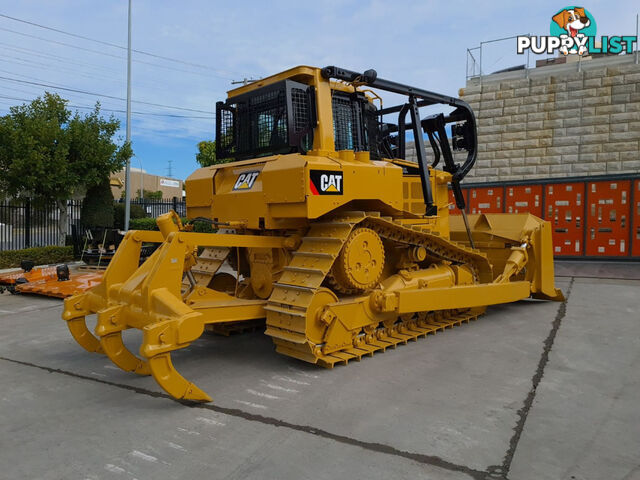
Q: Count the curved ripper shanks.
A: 3